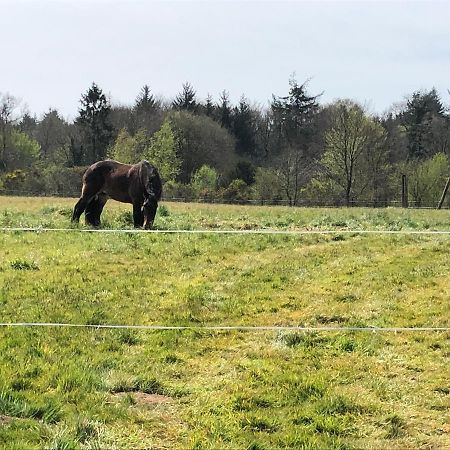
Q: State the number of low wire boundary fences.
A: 2